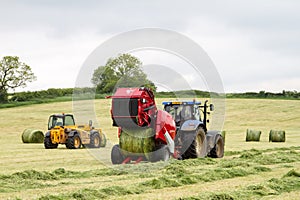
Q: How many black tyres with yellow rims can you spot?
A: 2